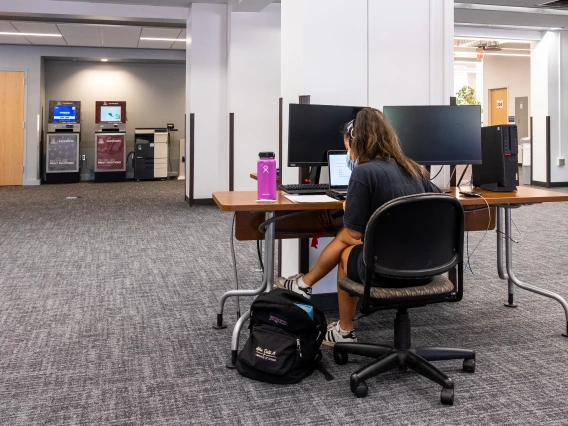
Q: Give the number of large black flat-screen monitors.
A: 2